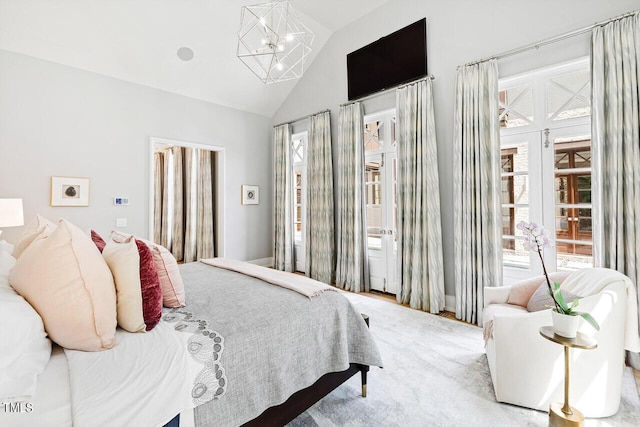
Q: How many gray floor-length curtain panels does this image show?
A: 6